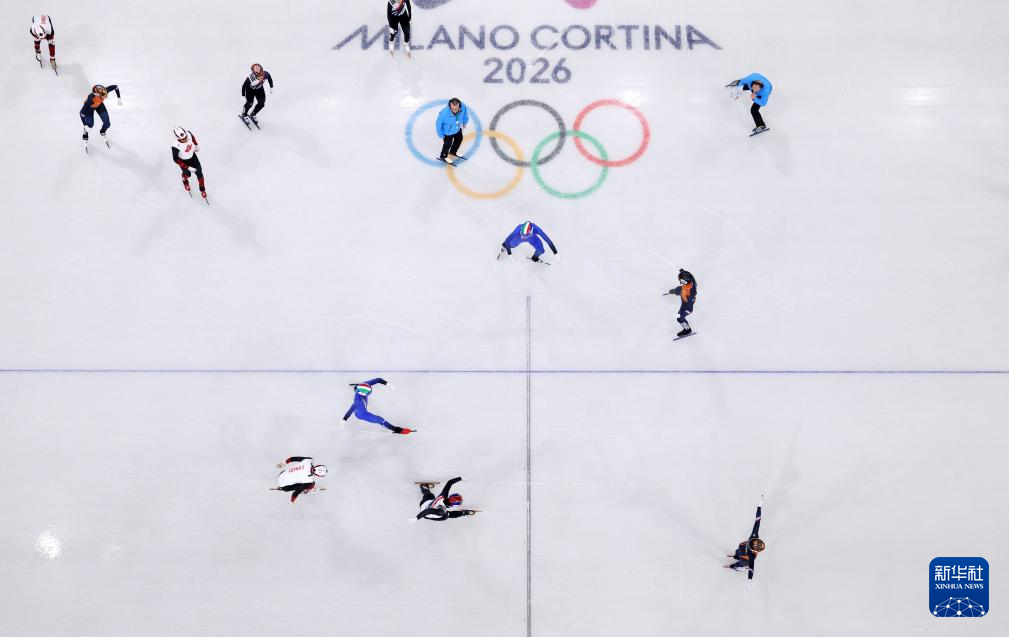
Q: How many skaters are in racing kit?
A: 11